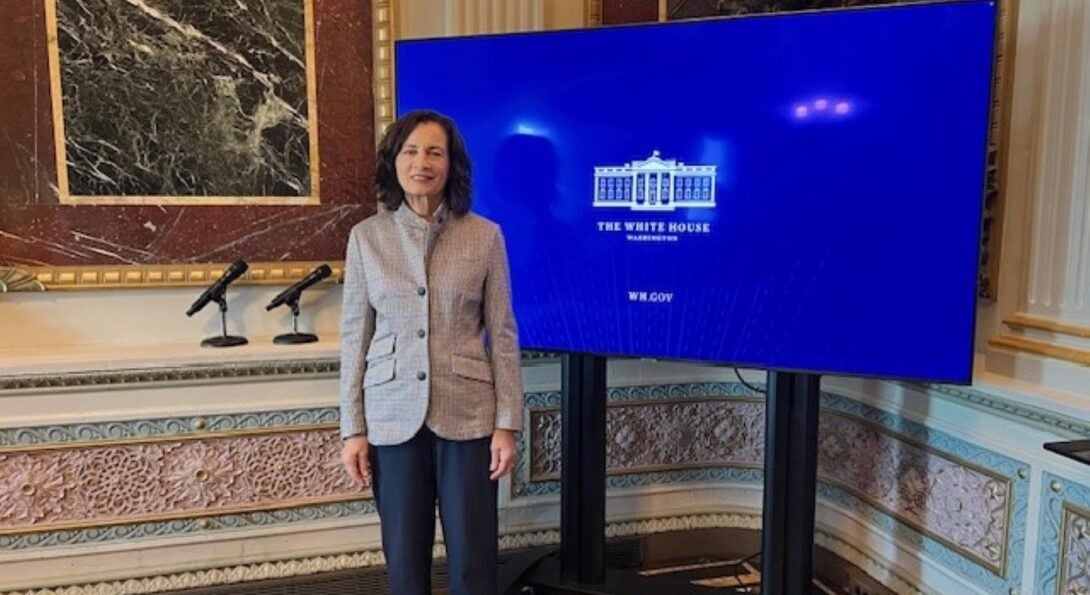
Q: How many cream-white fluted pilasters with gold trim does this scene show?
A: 2